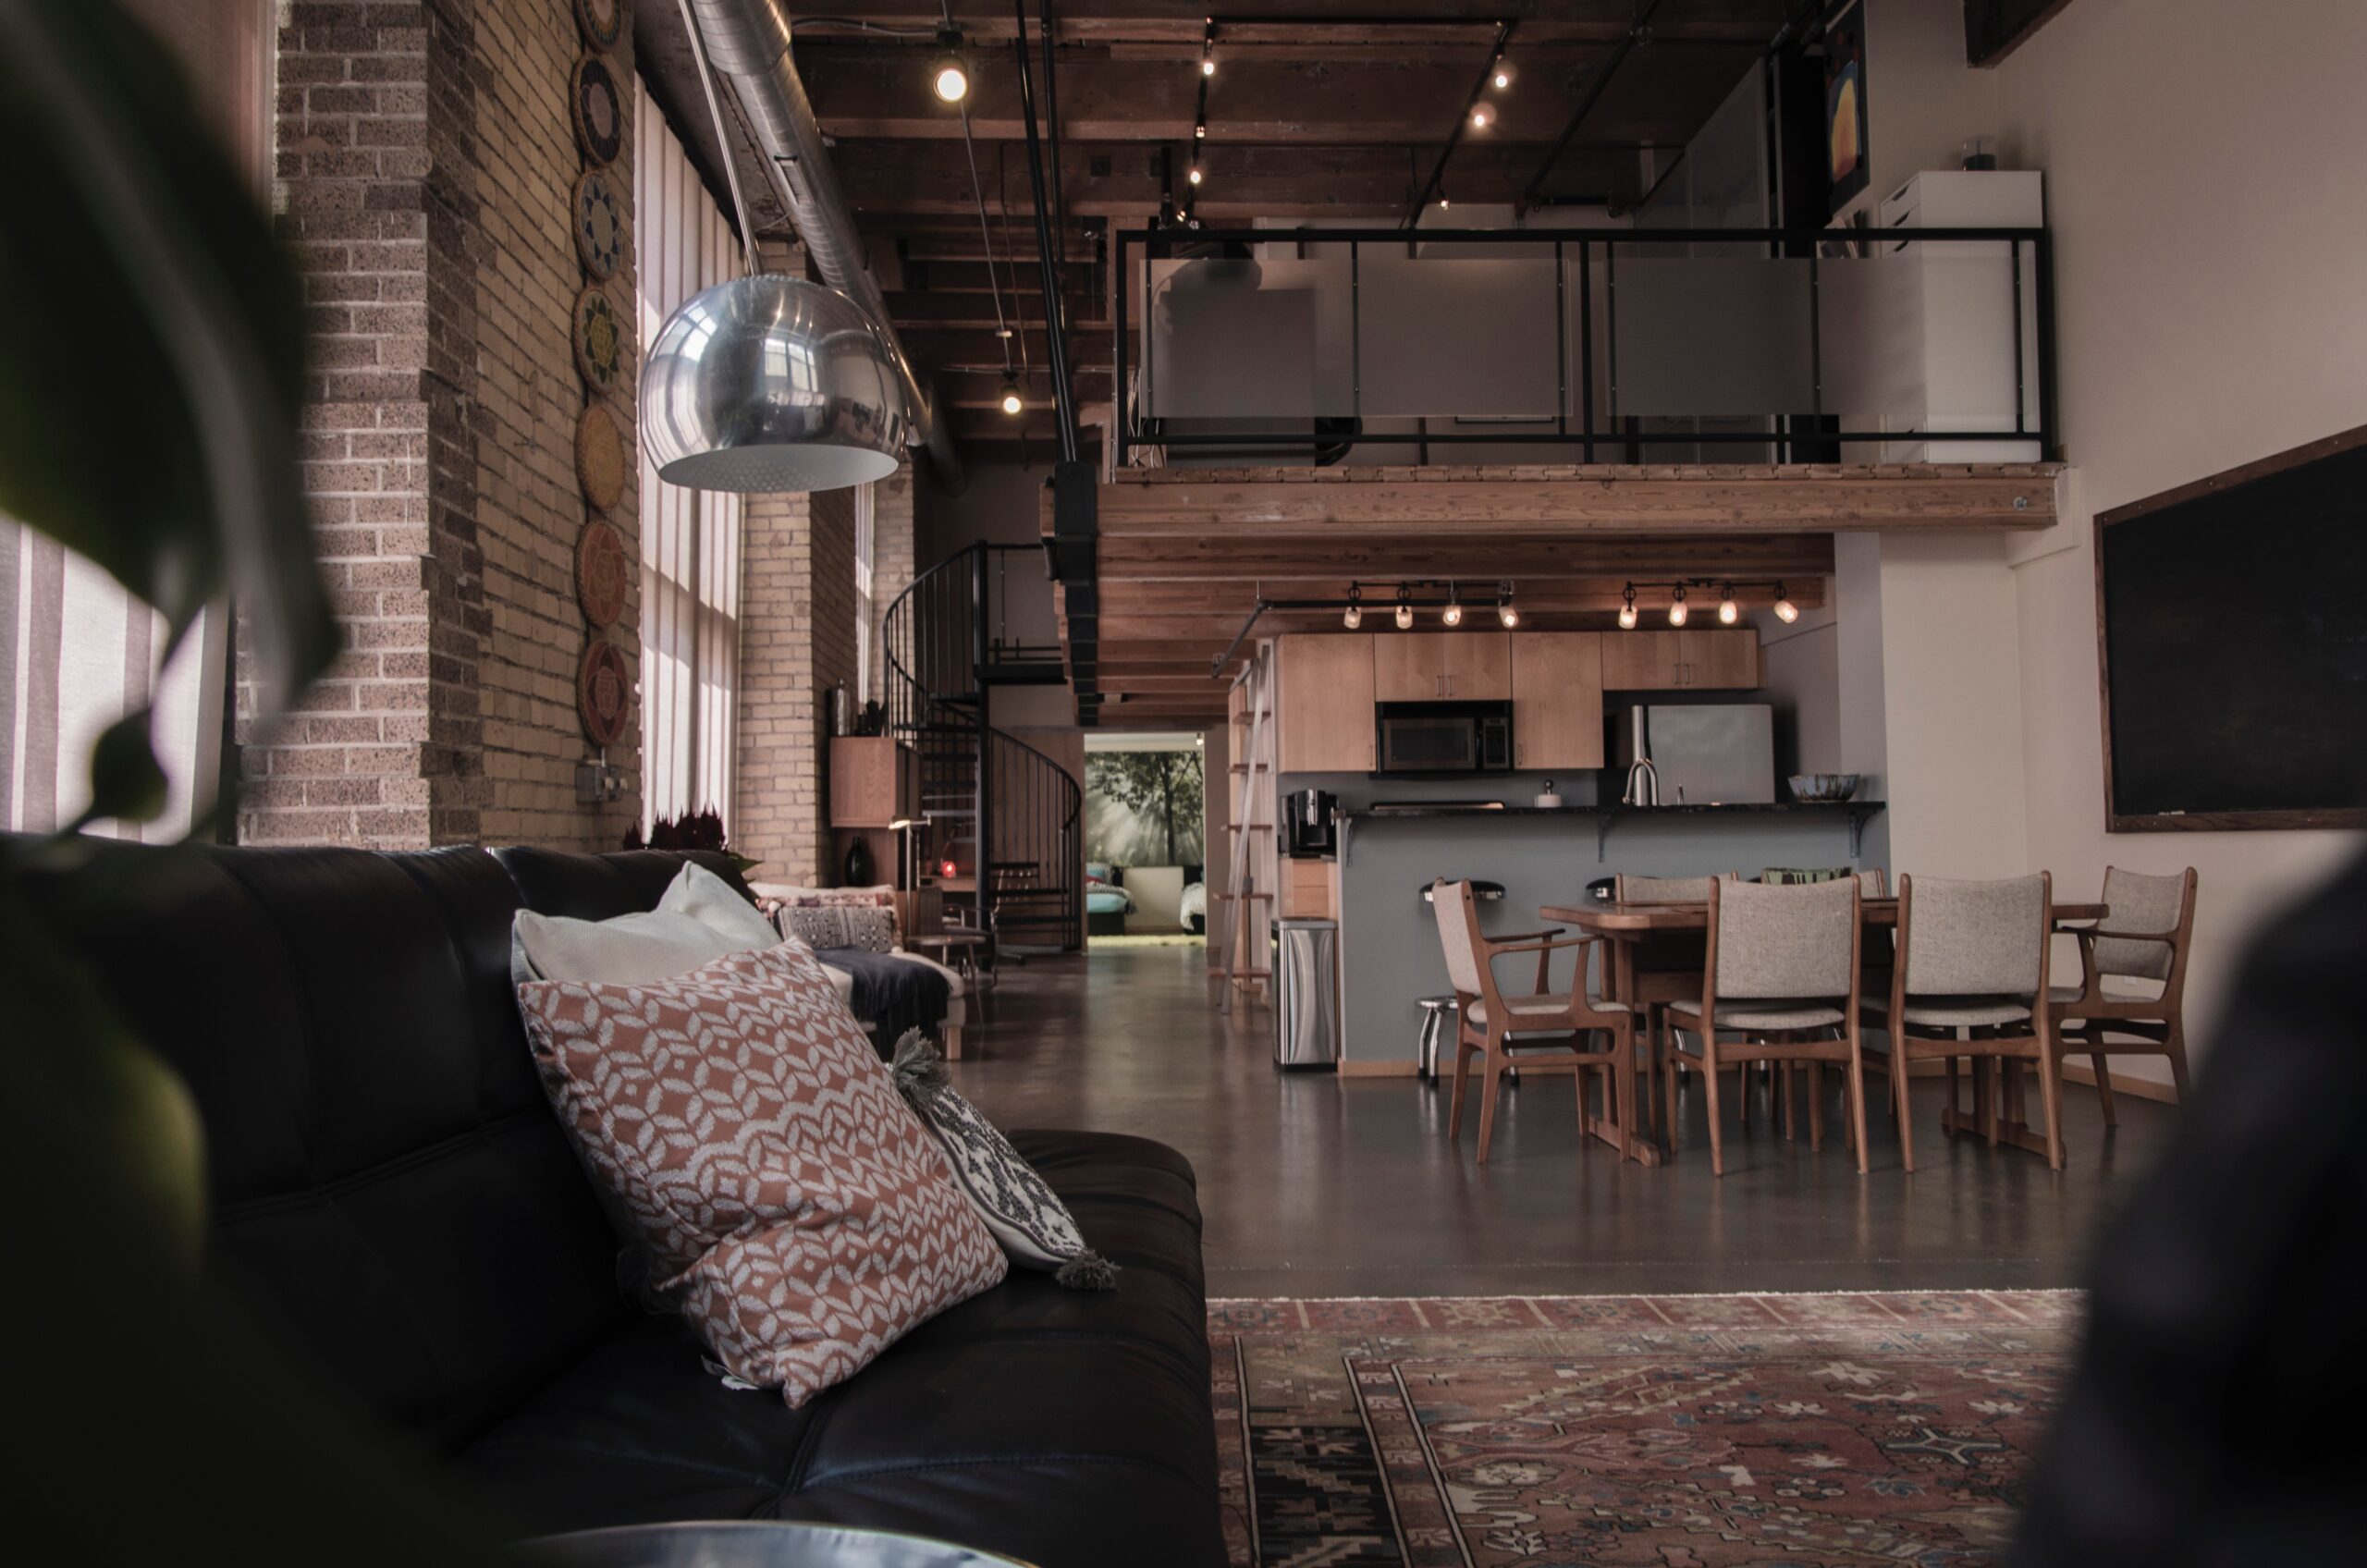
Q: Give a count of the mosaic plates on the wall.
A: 7